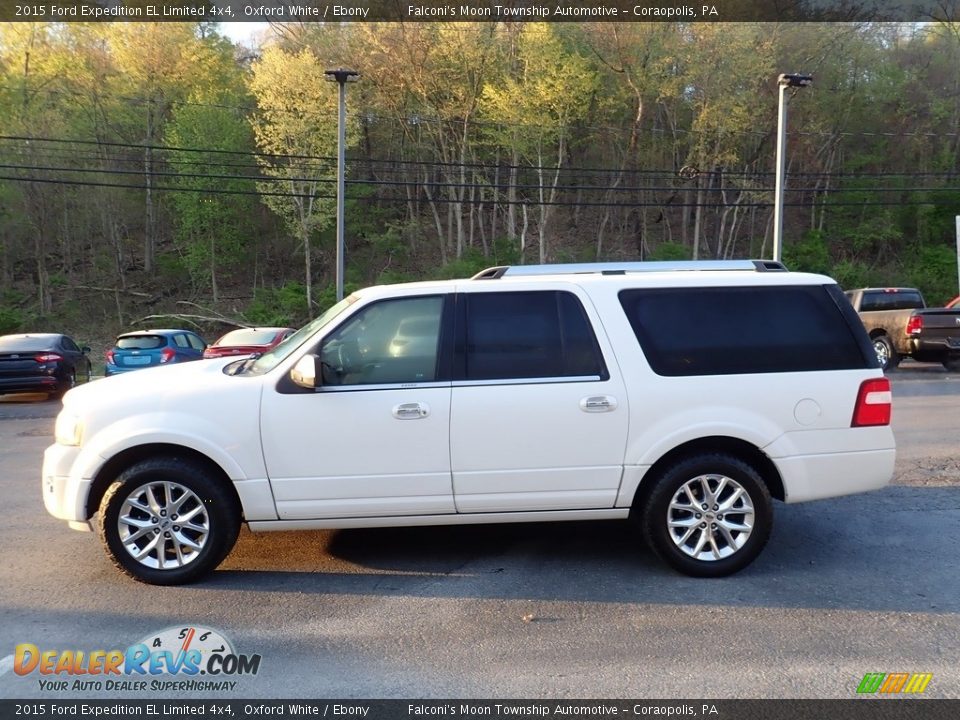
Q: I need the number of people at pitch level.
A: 0